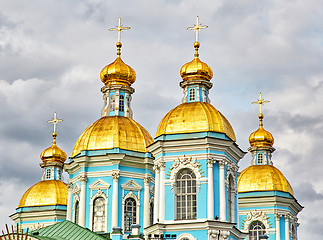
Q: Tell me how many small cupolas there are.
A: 4